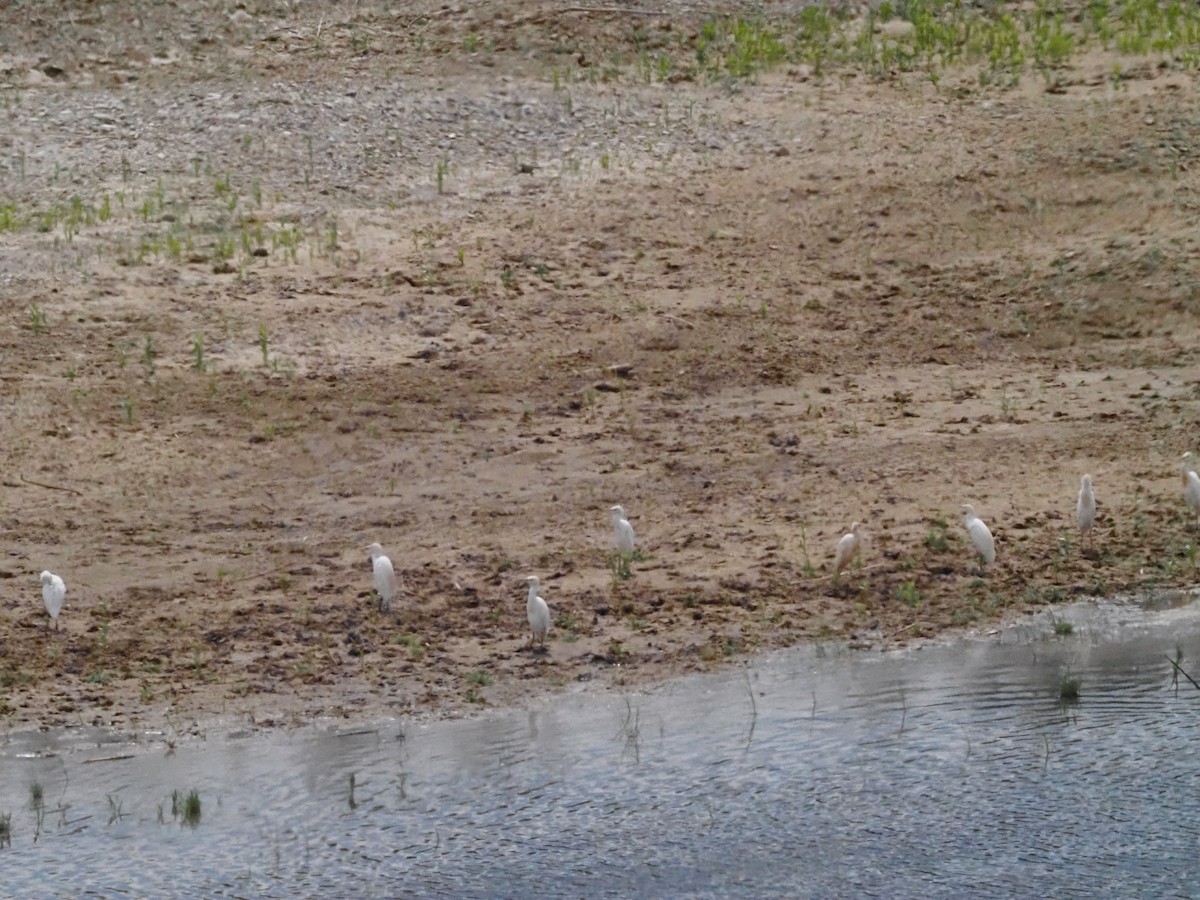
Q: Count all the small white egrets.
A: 8